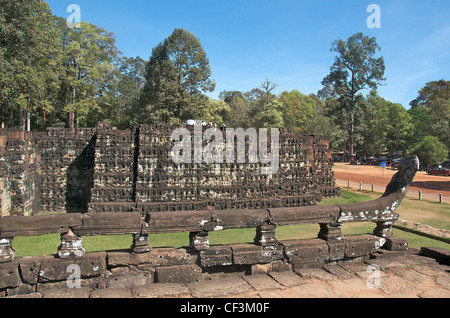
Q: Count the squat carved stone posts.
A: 7